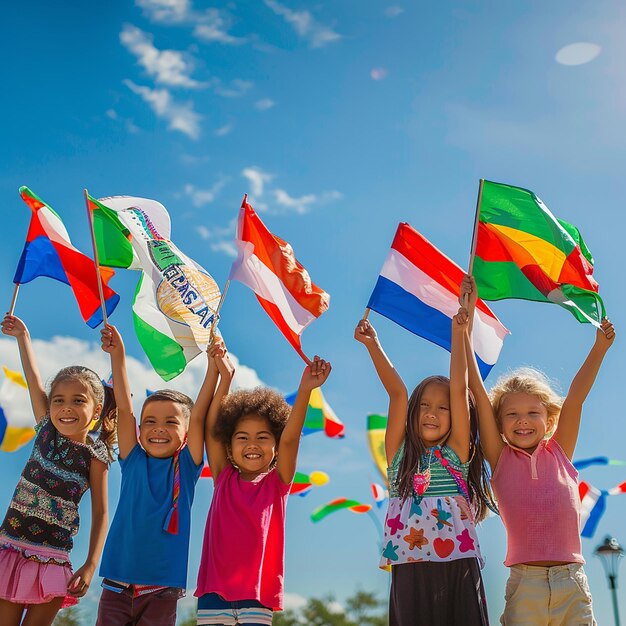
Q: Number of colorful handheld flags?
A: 5